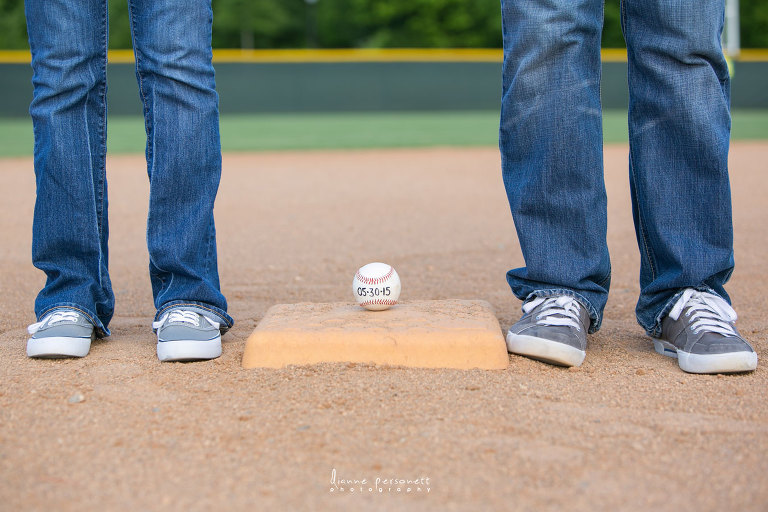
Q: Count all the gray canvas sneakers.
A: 4